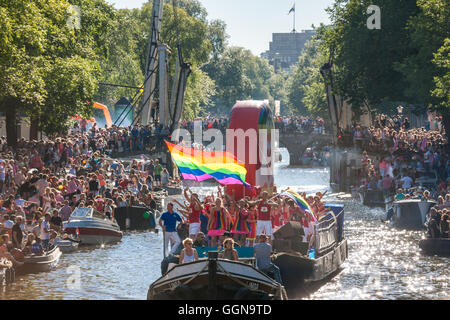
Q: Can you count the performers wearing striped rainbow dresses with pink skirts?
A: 2